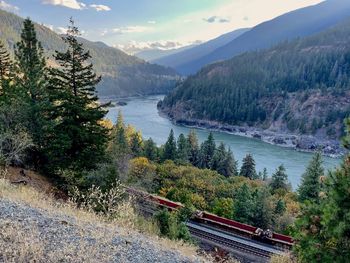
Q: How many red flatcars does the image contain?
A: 3